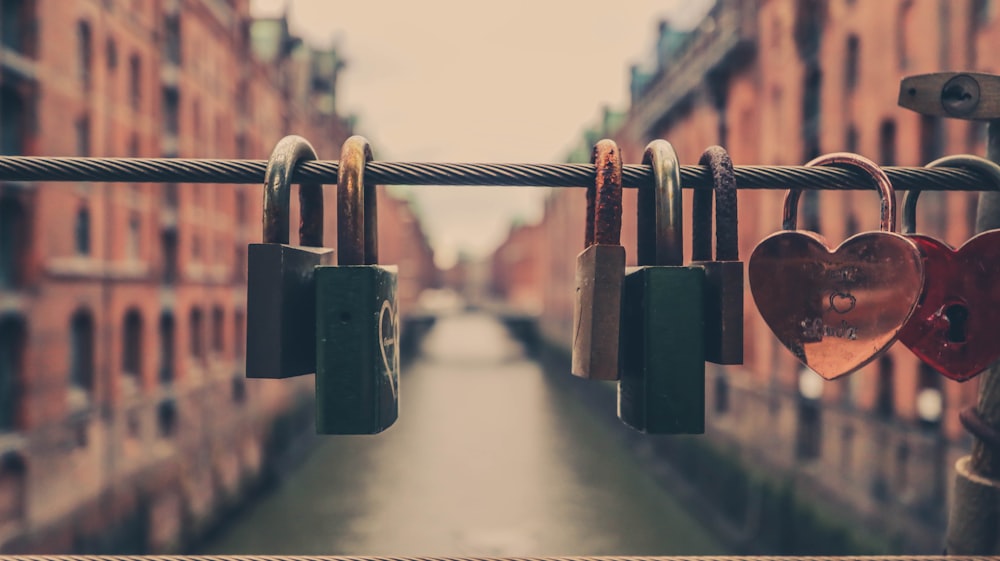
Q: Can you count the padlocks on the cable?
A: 7